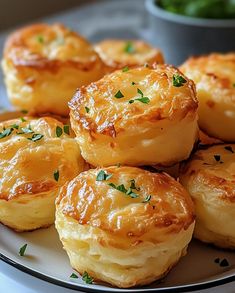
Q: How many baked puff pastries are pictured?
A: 7